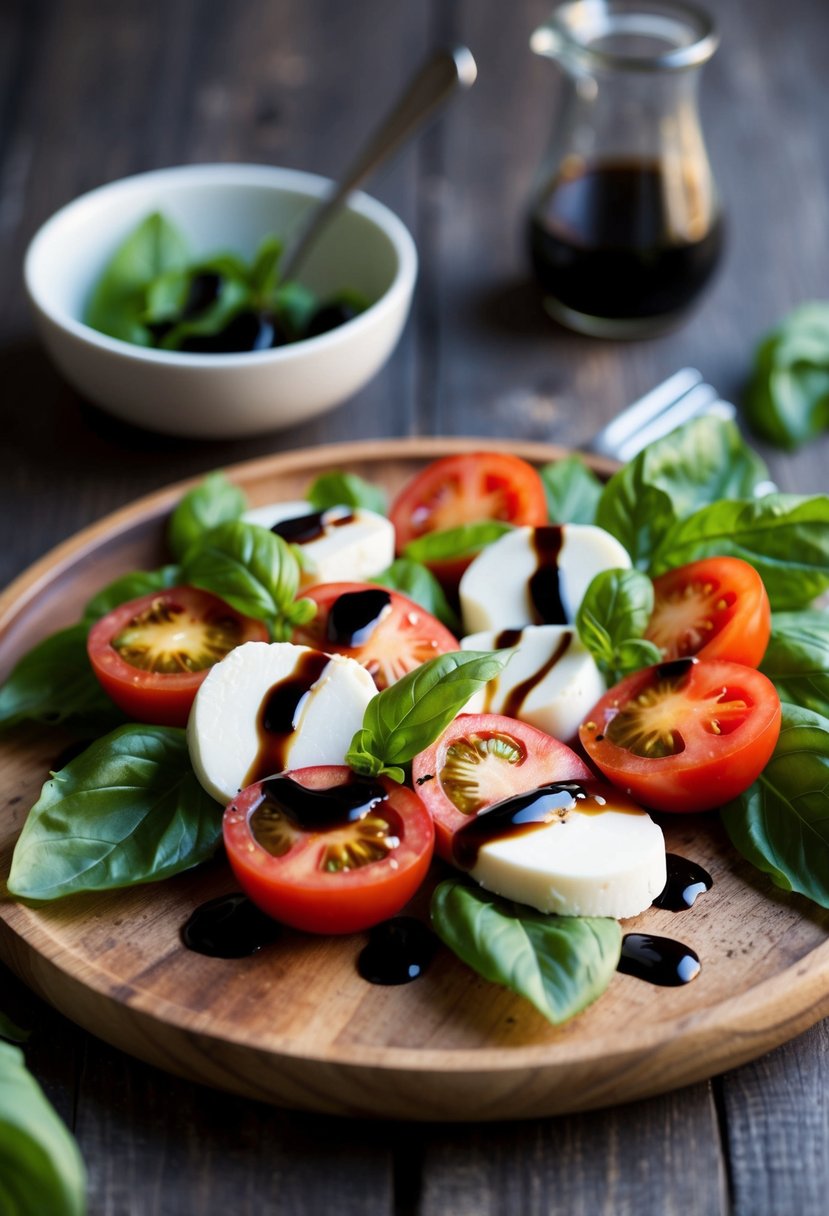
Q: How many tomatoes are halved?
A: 7